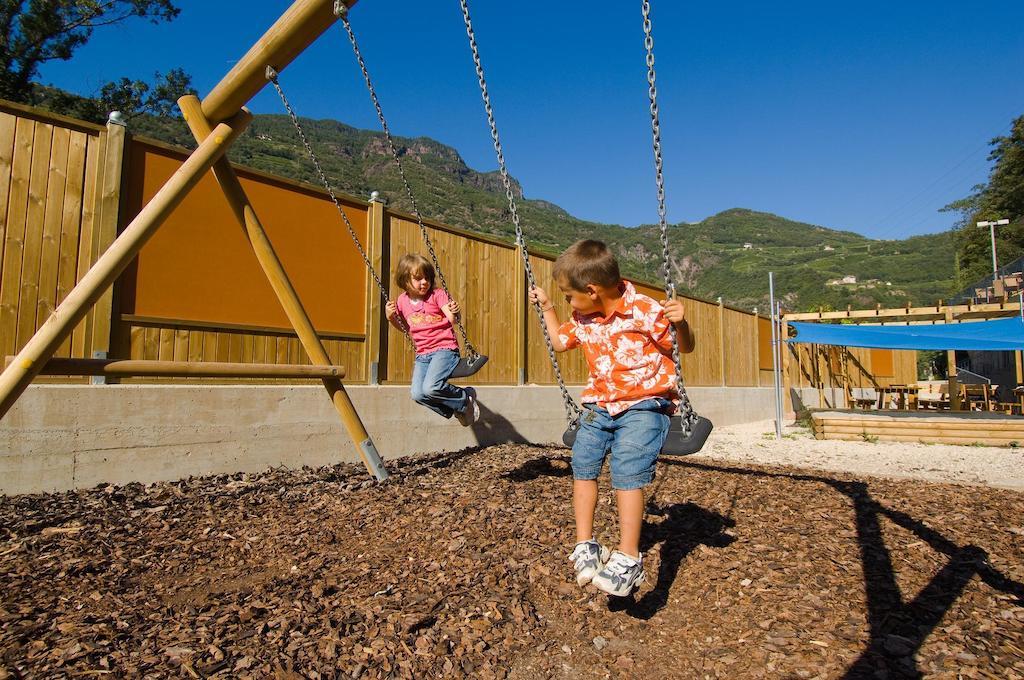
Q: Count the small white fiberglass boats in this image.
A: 0